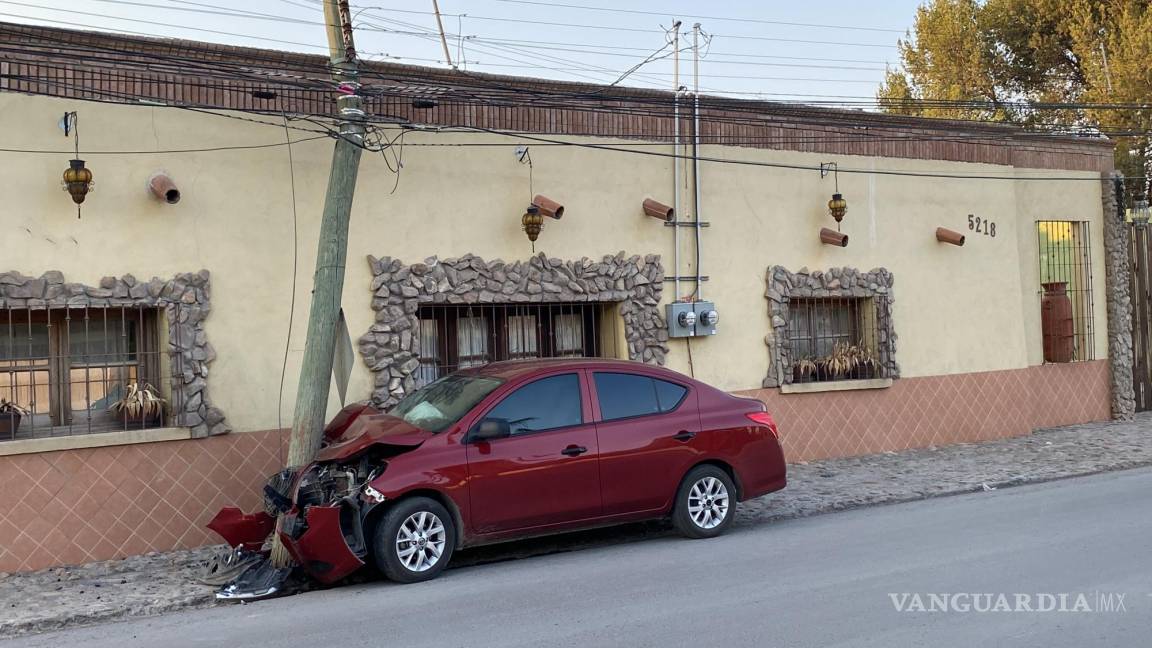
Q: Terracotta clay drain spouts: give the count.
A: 5